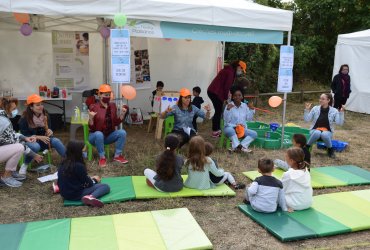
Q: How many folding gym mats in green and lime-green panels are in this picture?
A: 4